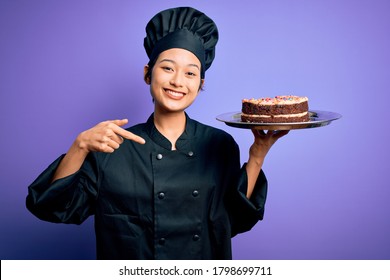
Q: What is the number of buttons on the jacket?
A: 6